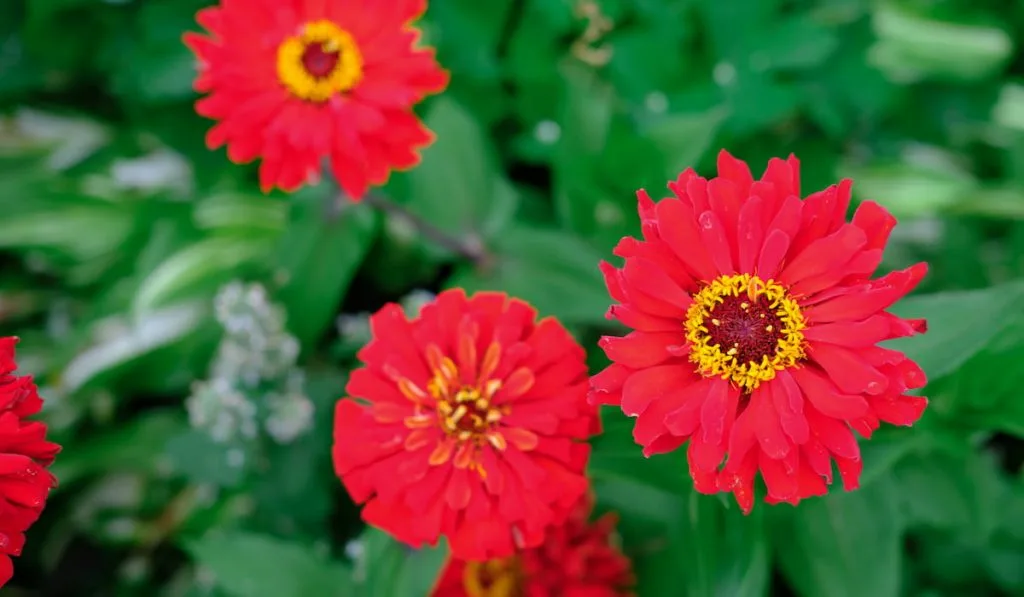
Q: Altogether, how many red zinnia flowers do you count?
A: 5